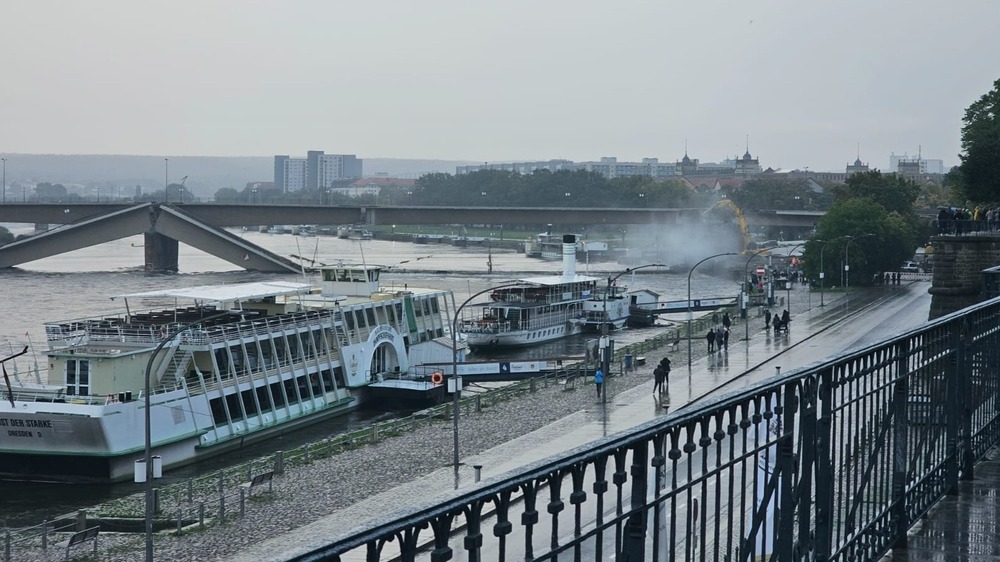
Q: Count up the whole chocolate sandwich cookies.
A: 0